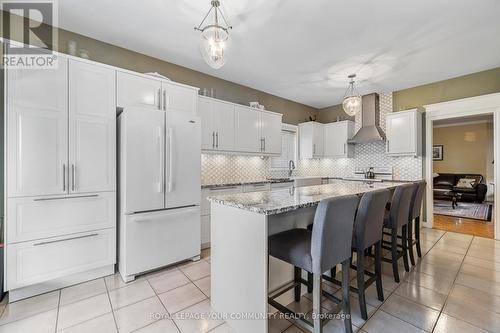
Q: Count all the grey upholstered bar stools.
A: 4